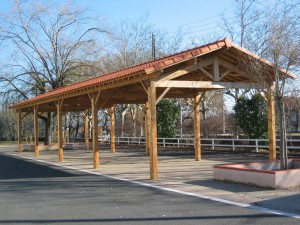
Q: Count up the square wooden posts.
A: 10